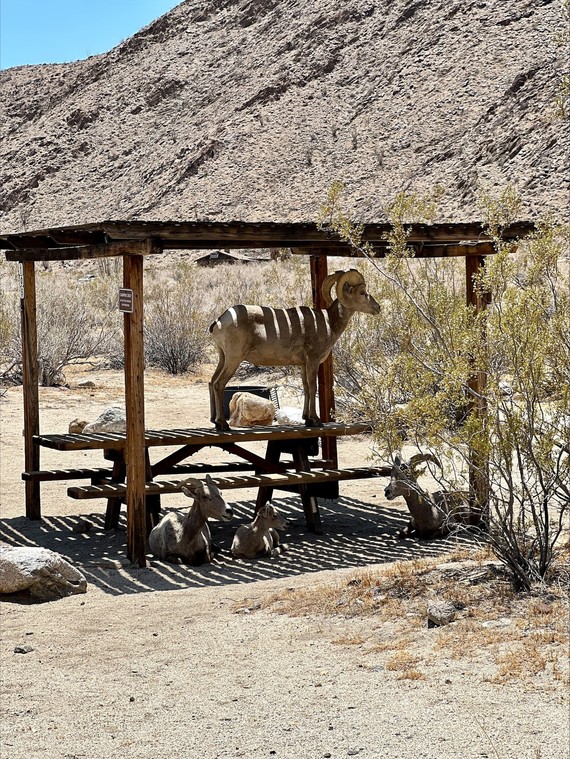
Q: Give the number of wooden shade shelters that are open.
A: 1